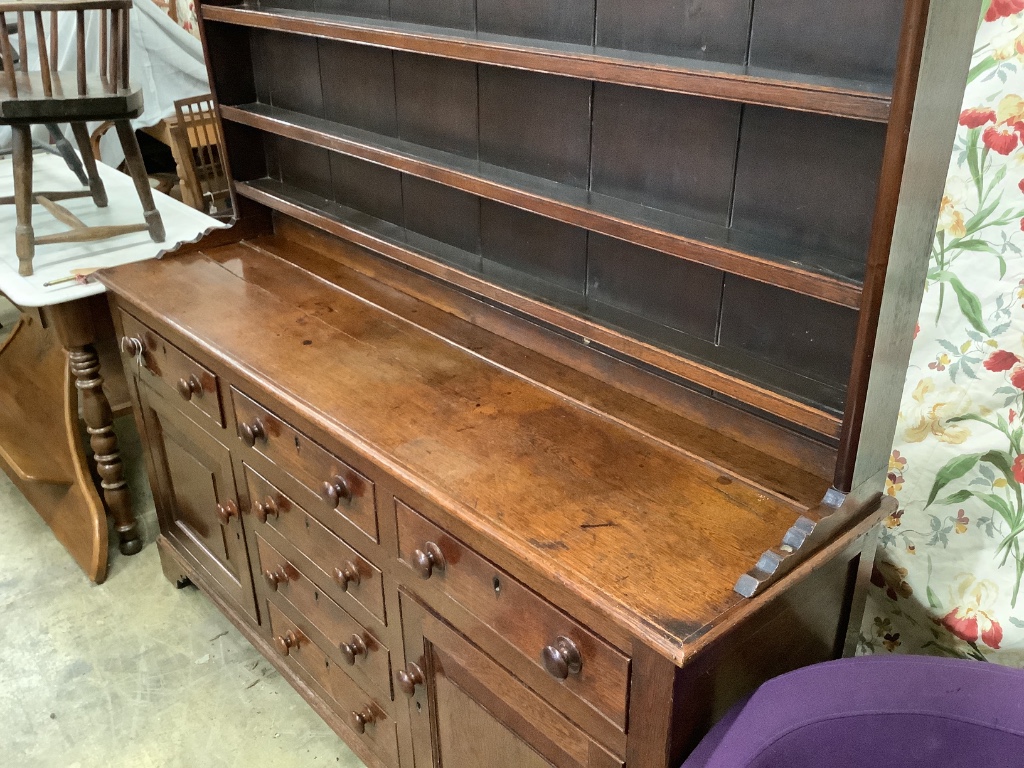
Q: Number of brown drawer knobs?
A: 14